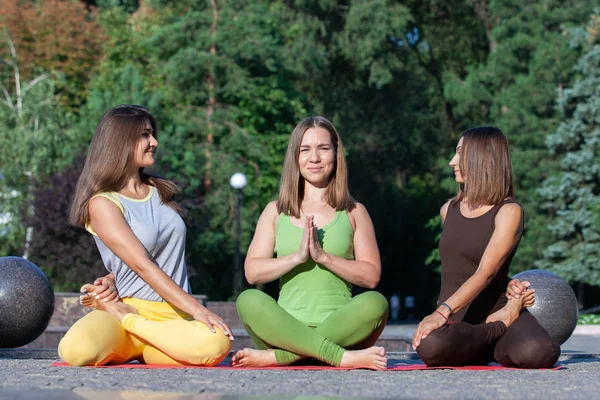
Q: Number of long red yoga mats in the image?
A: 1